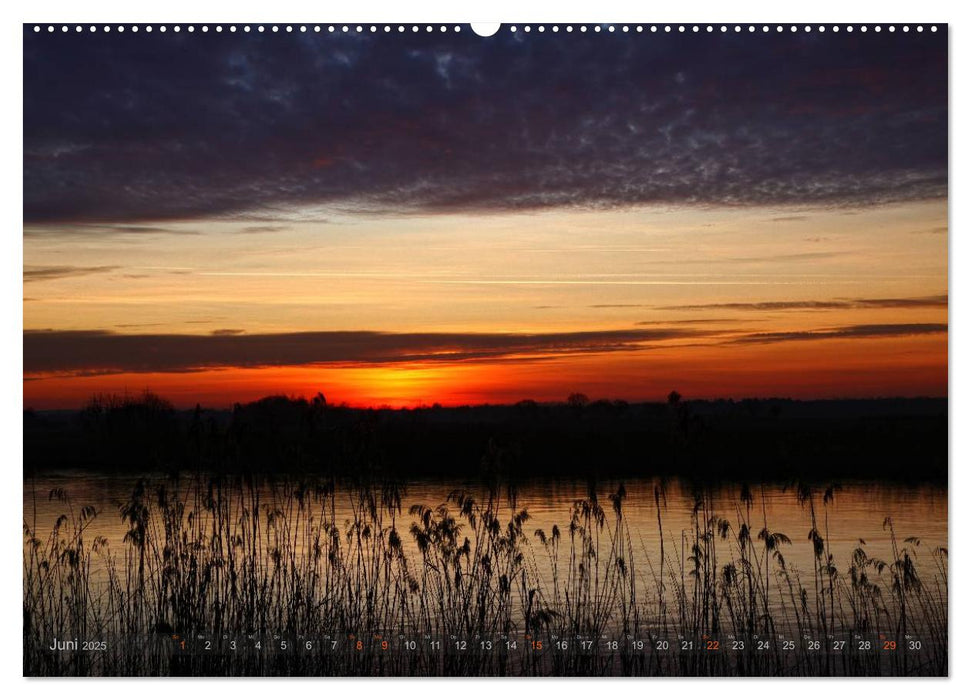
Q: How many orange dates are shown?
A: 6